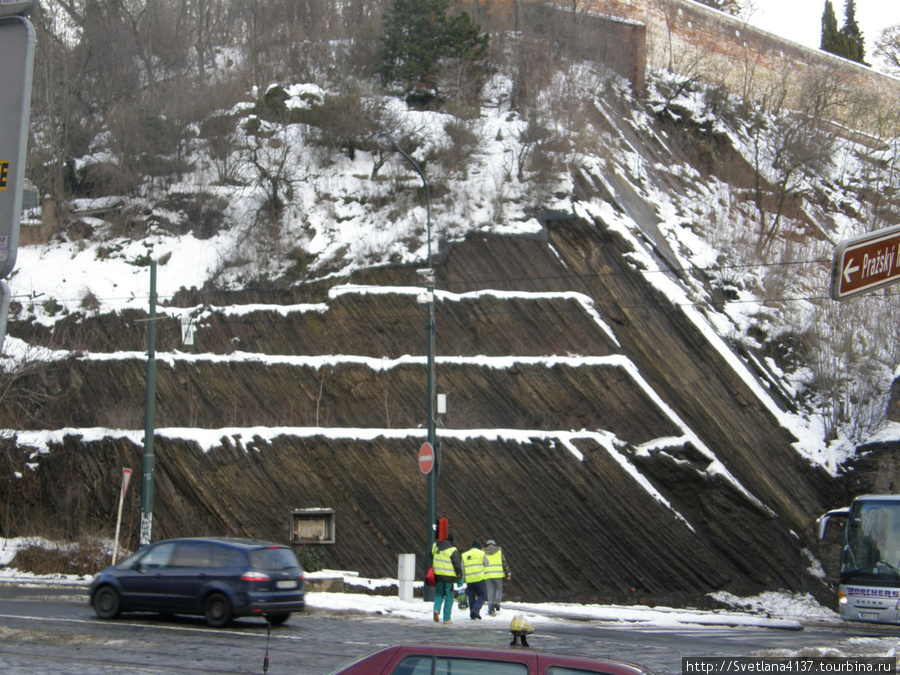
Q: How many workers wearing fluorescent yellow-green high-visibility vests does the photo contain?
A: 3